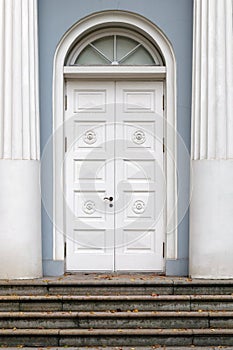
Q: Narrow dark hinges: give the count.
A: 6